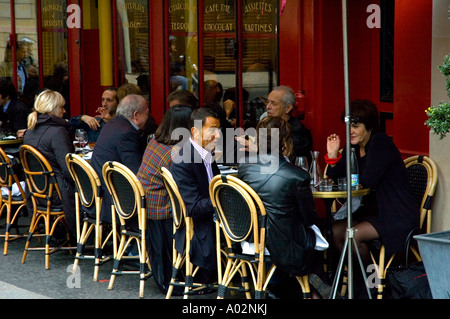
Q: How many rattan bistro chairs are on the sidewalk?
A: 7